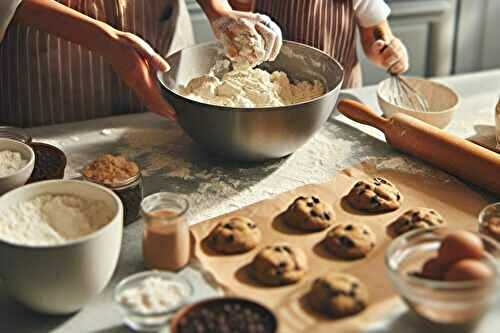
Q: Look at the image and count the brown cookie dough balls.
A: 7